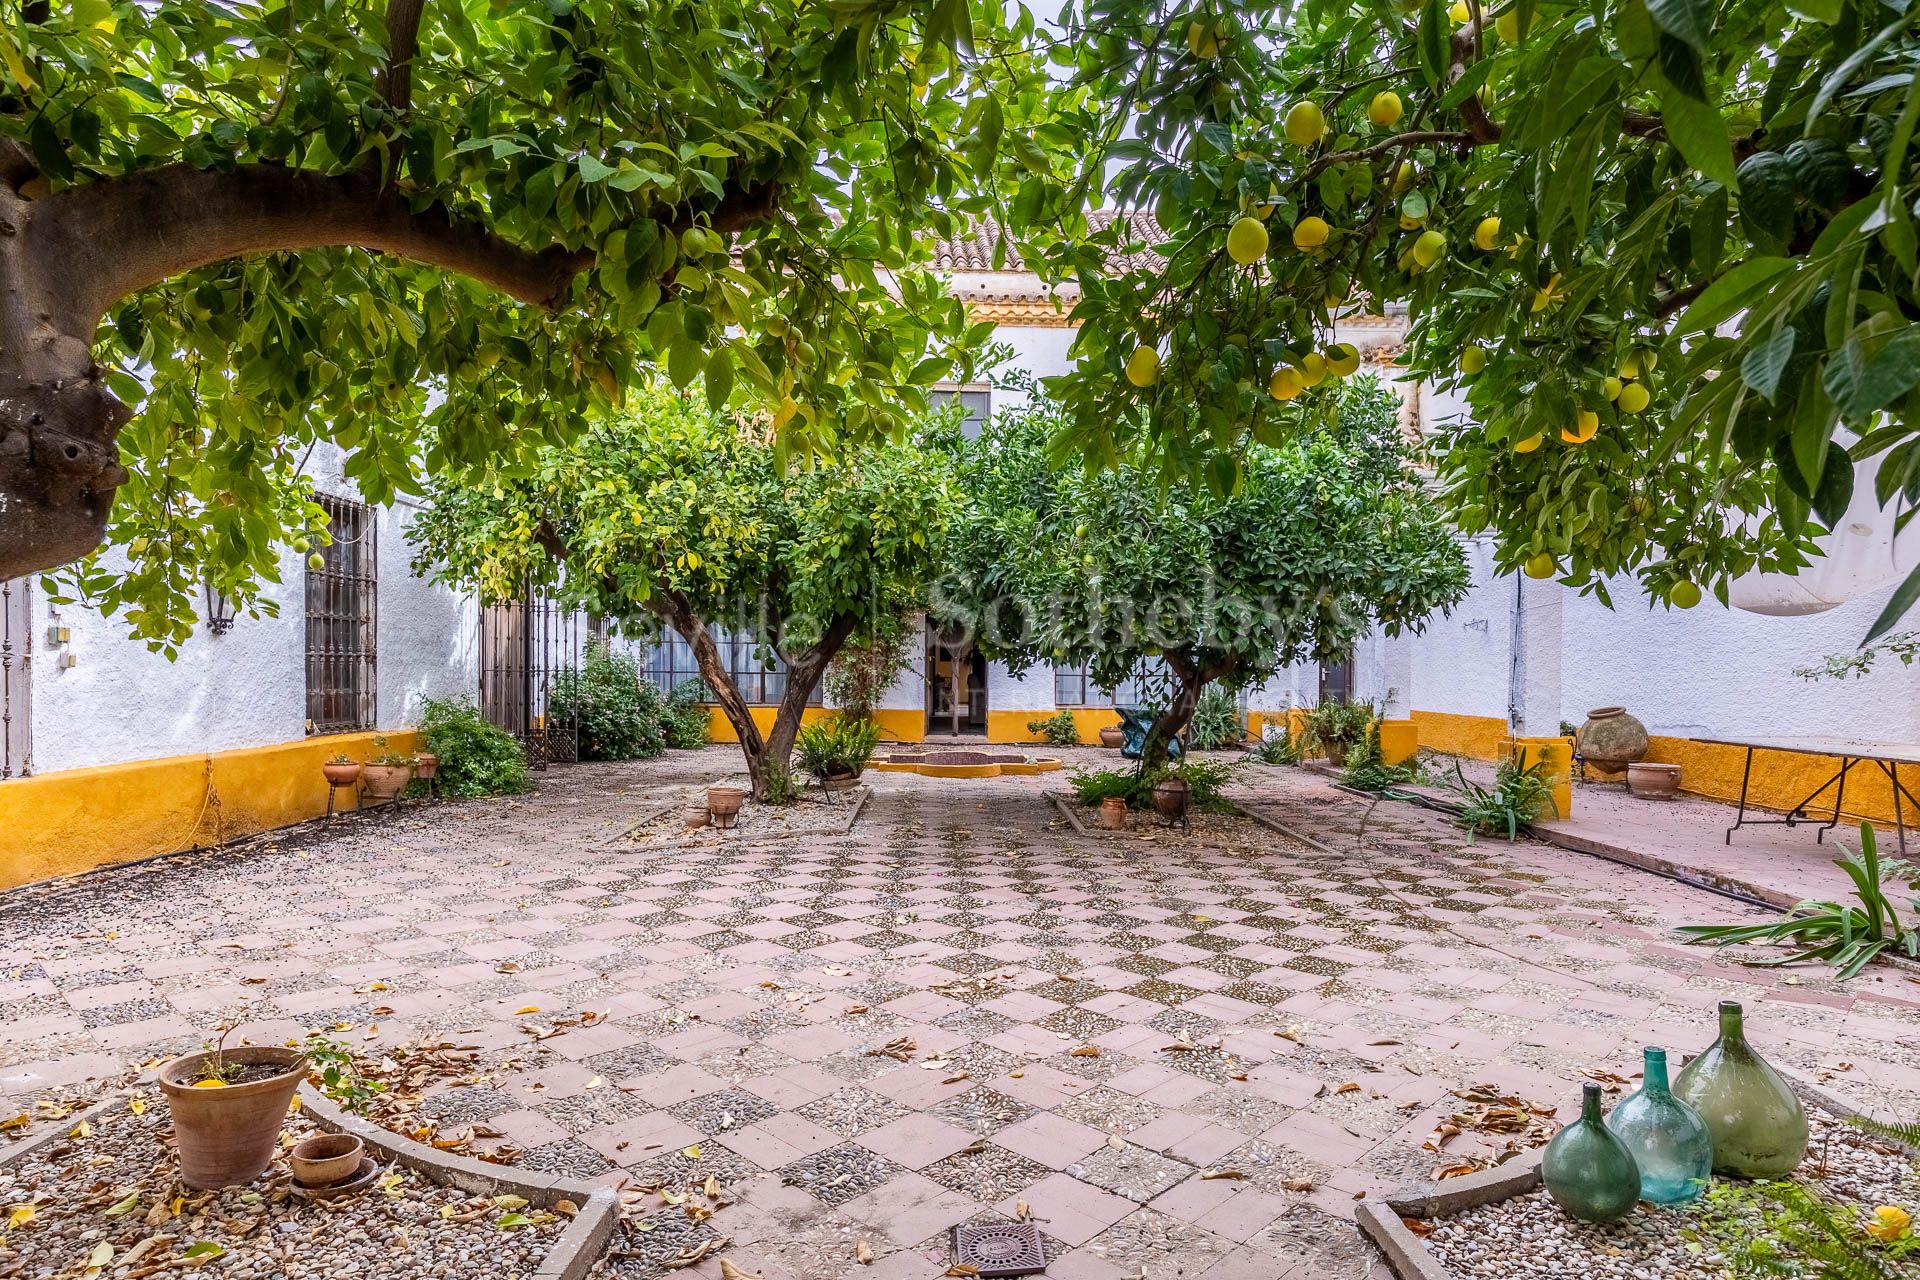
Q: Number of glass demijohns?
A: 3